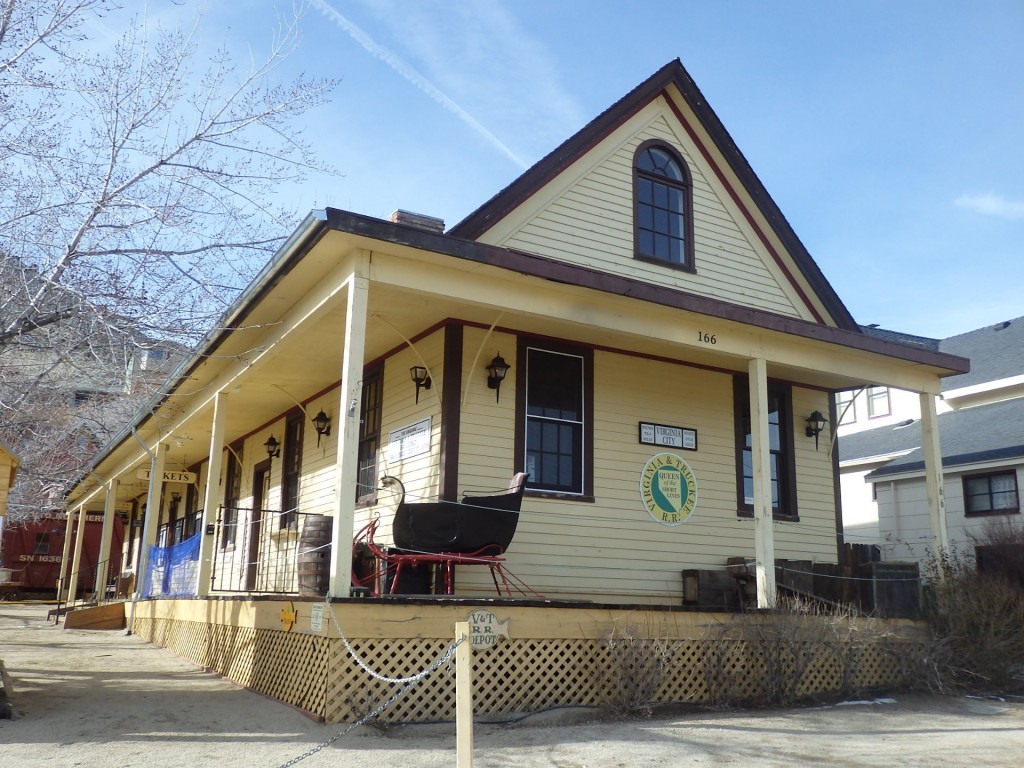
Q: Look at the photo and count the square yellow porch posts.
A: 8